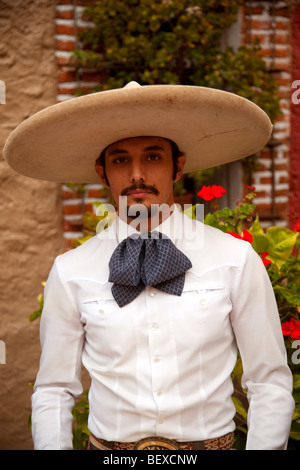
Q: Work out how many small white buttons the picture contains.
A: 7